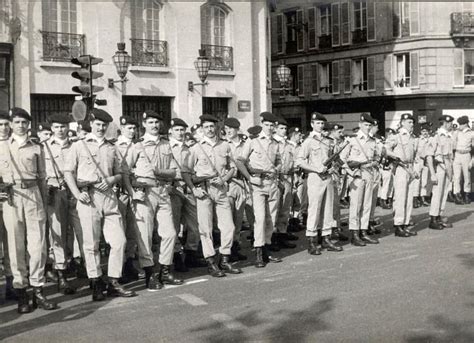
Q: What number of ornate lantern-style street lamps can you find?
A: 3